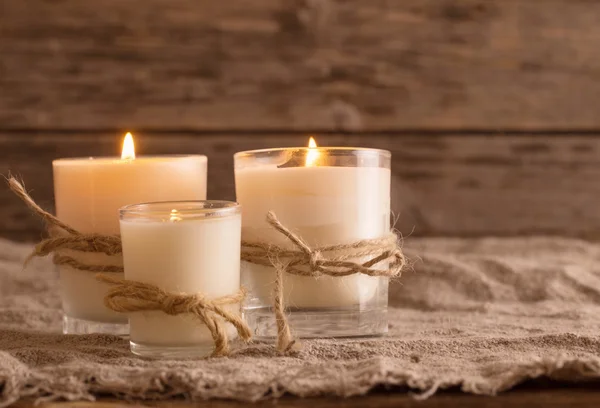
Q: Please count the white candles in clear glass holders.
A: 3